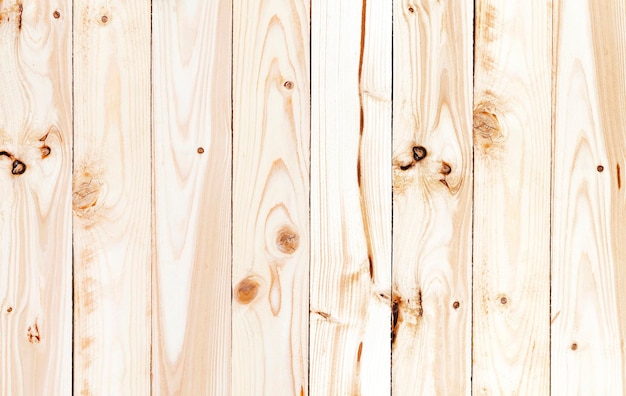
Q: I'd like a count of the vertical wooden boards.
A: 8